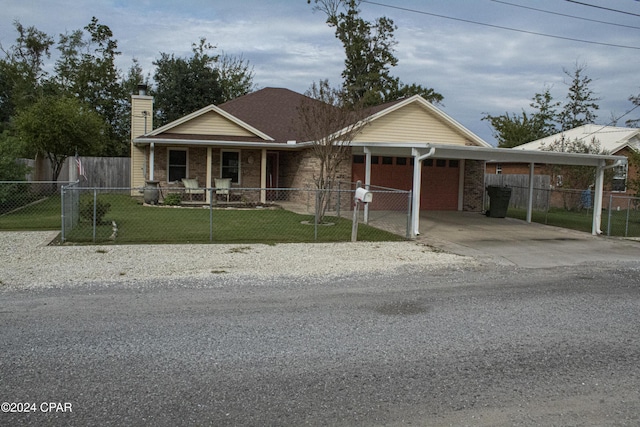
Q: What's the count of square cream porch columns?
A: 2